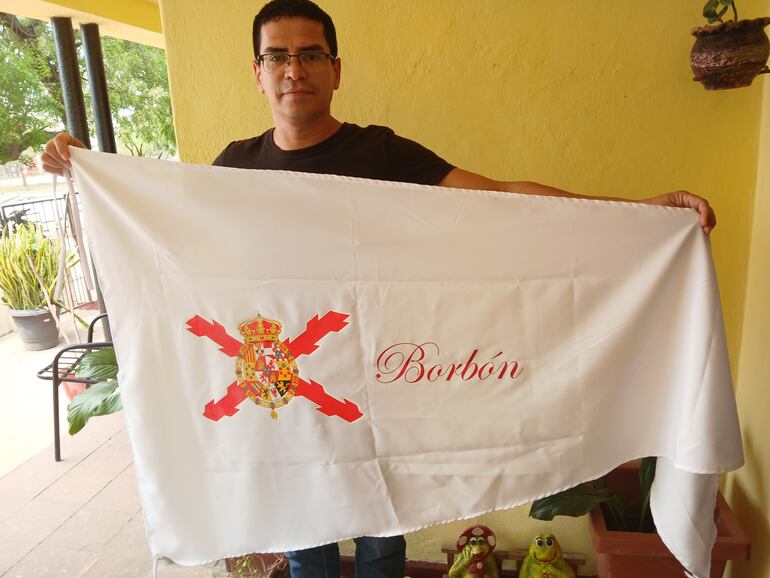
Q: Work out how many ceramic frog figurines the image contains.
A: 2